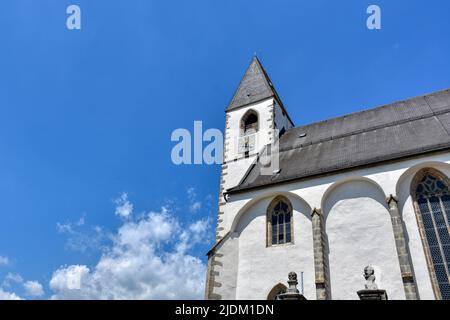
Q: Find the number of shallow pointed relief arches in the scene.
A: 3